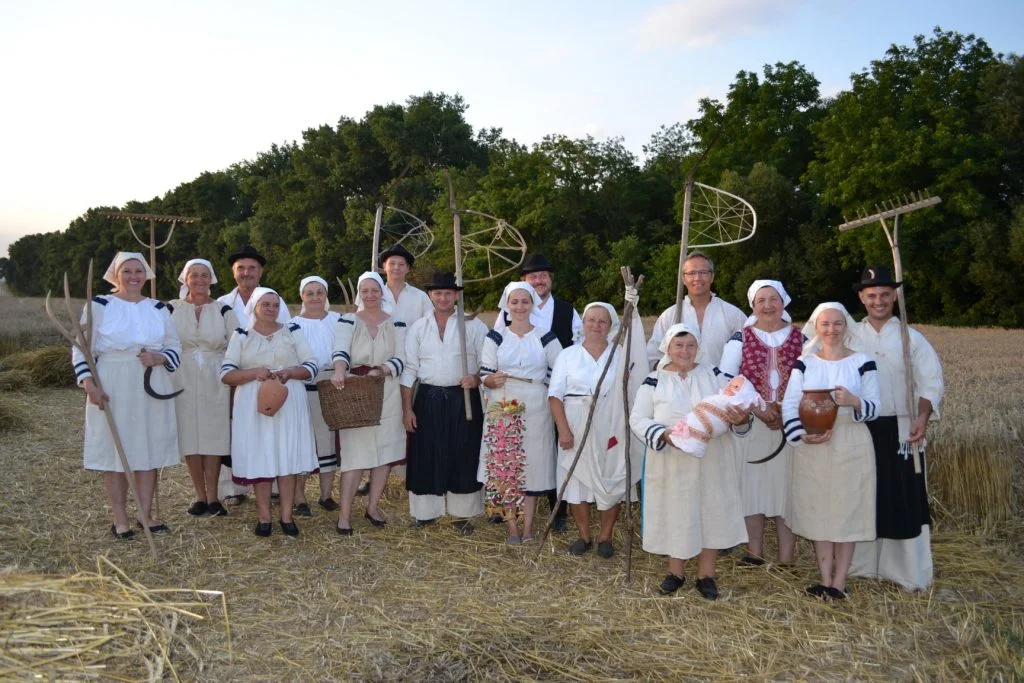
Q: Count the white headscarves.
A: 10